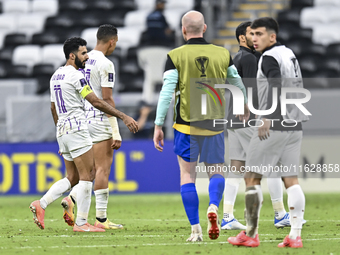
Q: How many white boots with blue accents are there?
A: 2